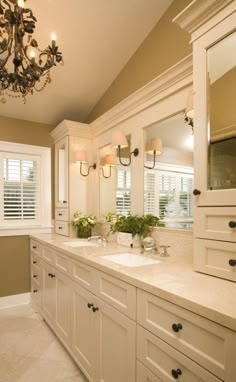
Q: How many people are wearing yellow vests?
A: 0